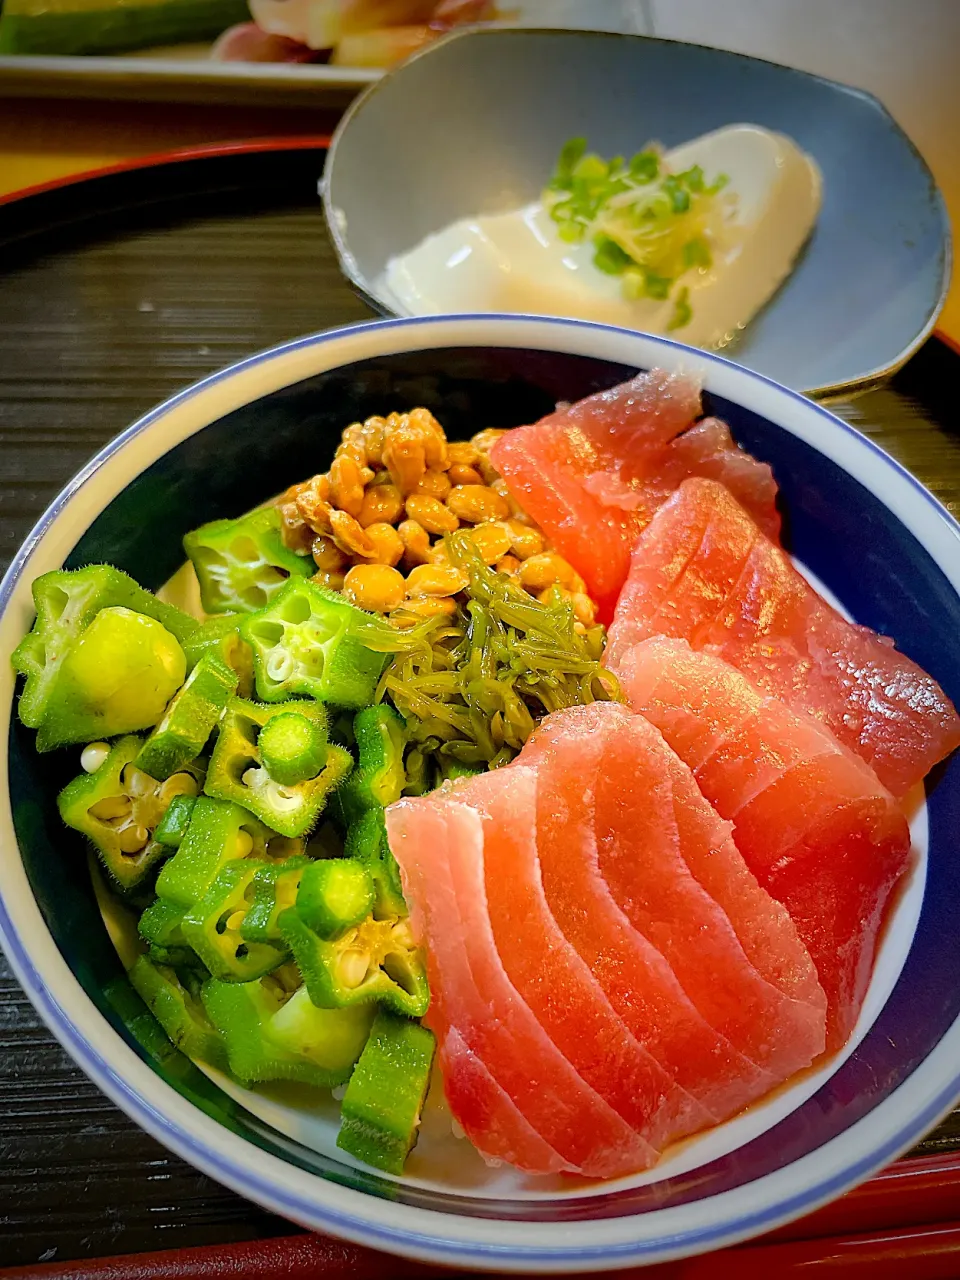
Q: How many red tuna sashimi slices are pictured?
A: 4